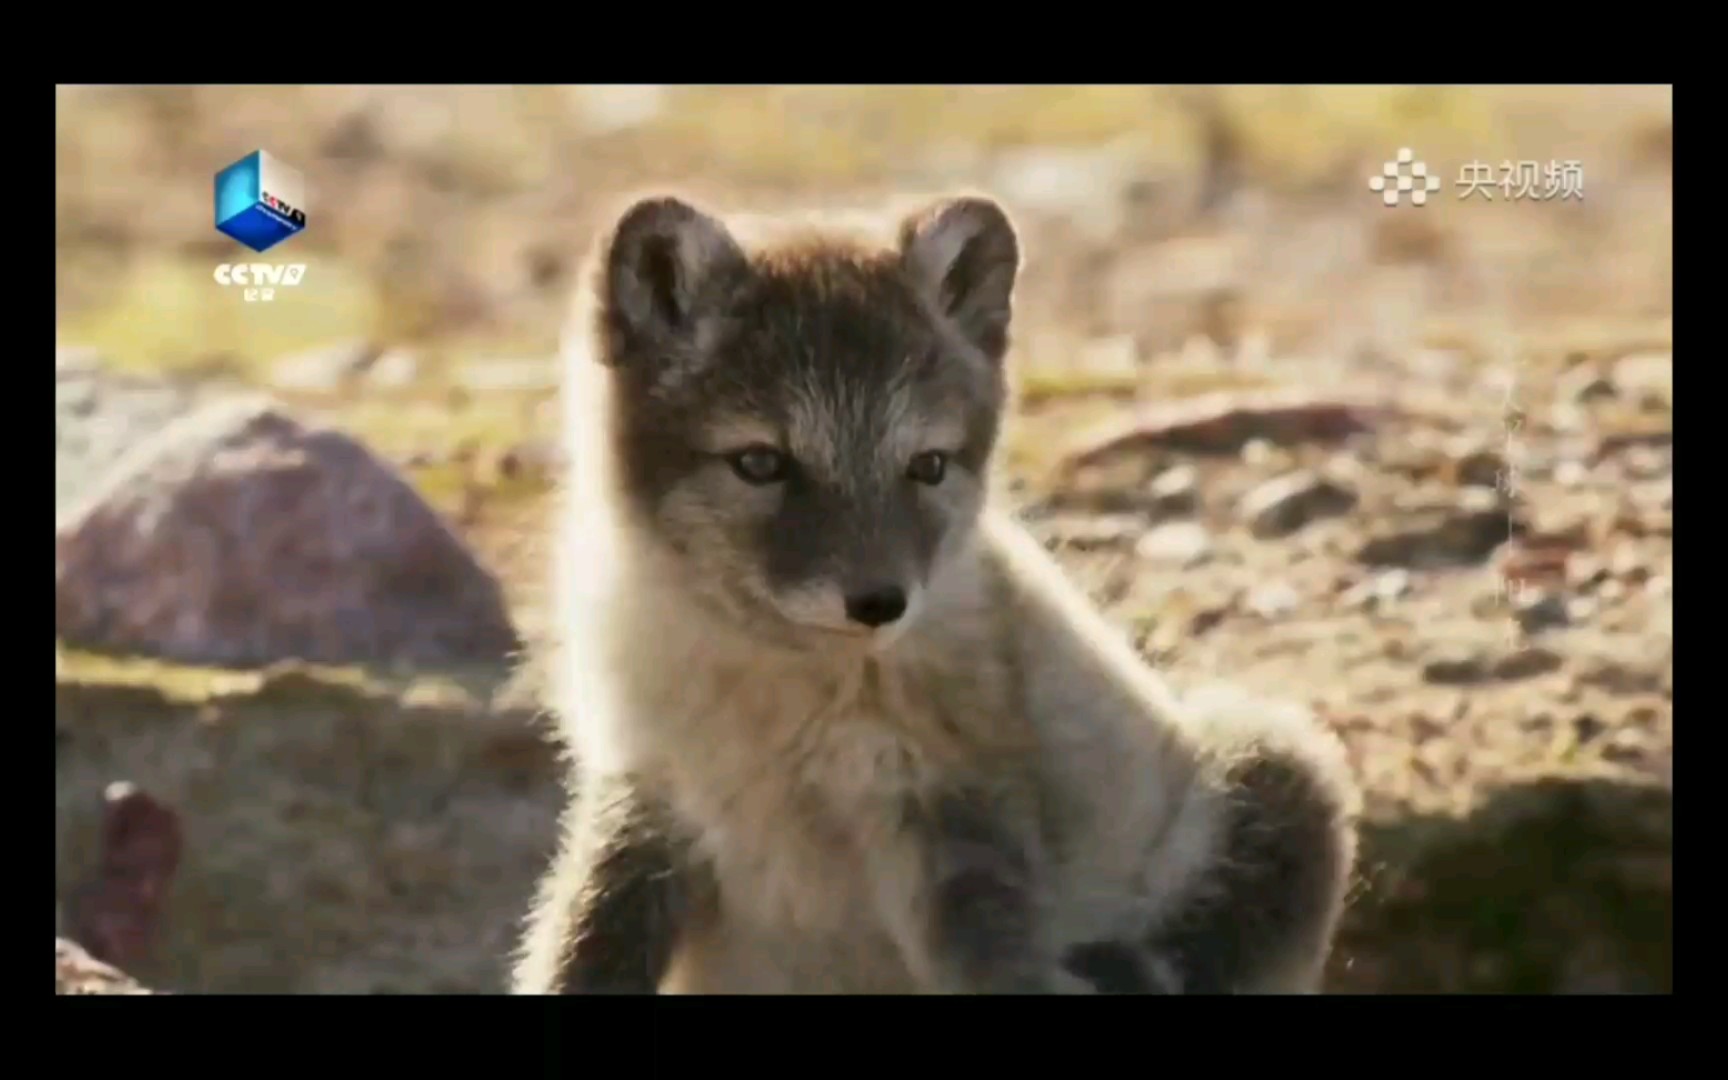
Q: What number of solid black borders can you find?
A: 4